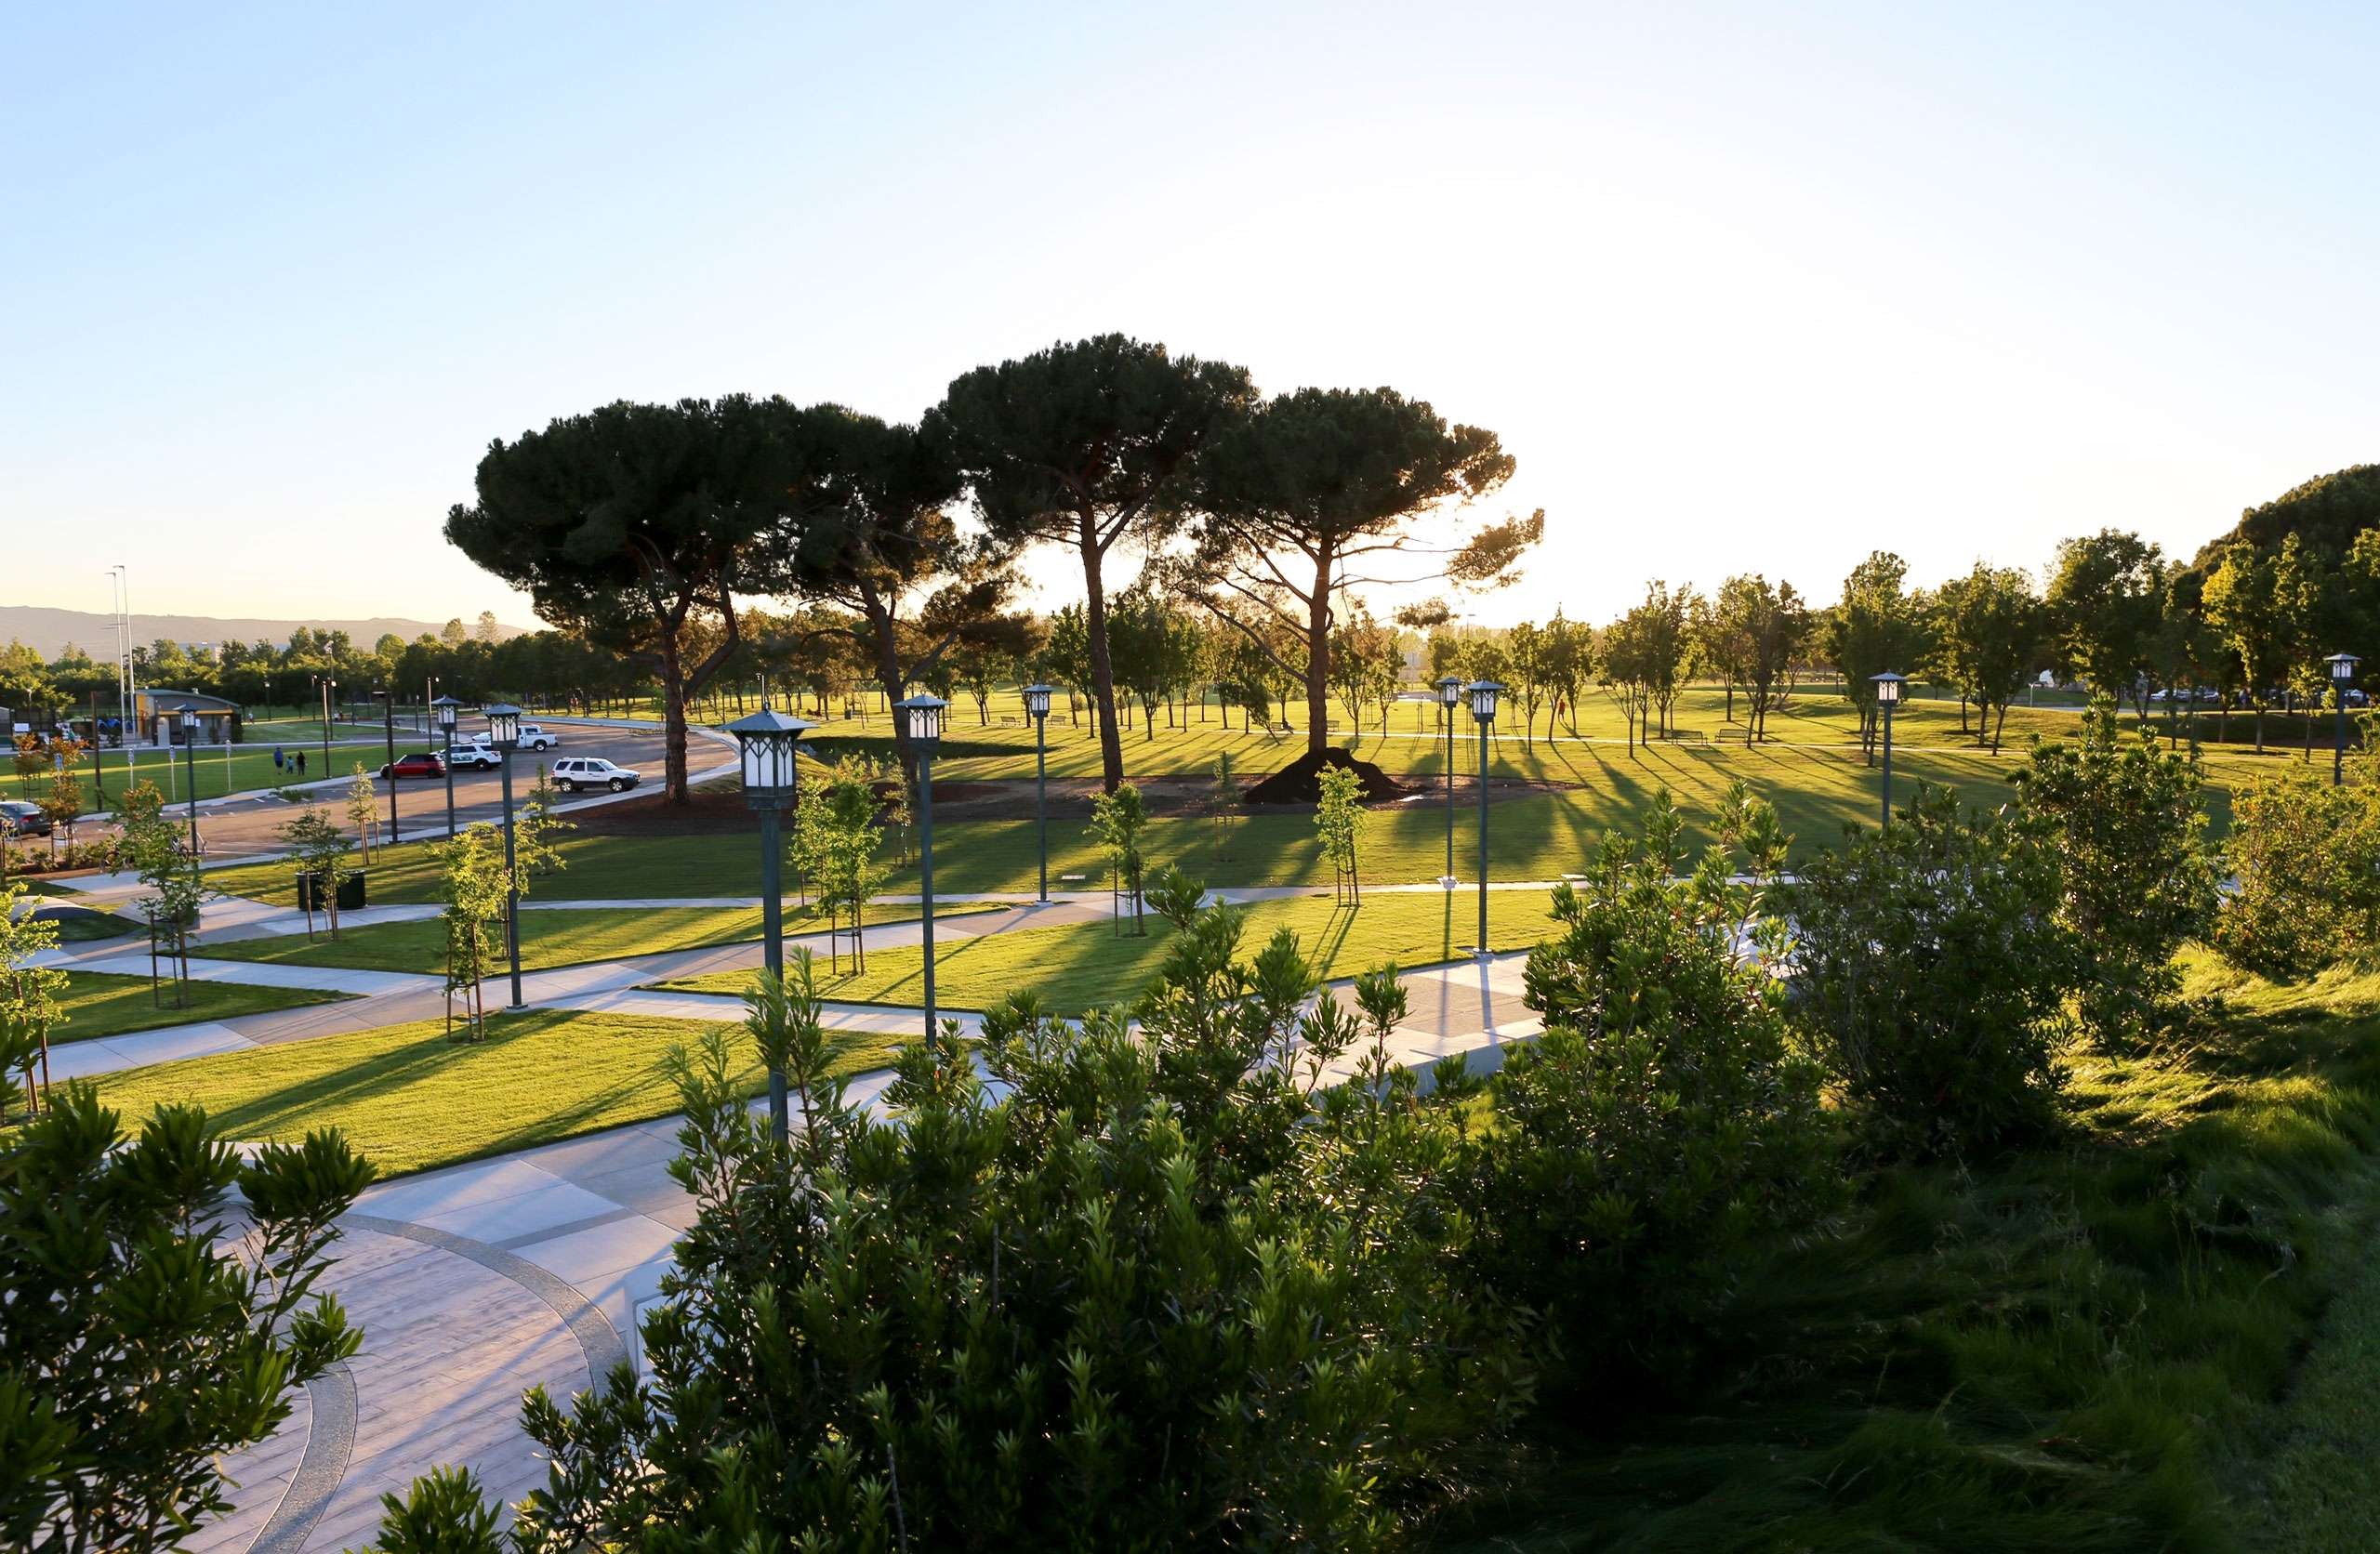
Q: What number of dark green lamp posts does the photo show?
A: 10